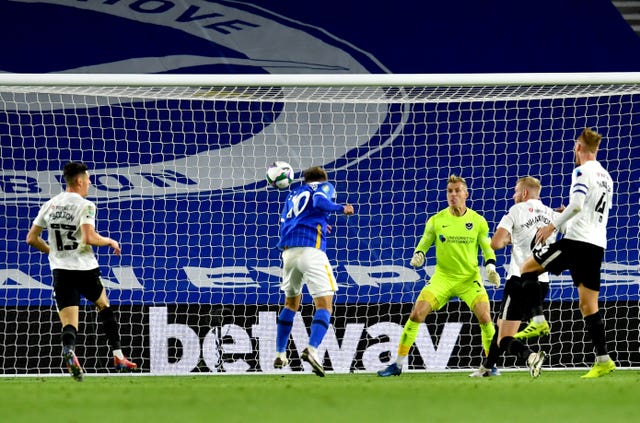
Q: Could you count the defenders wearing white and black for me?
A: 3